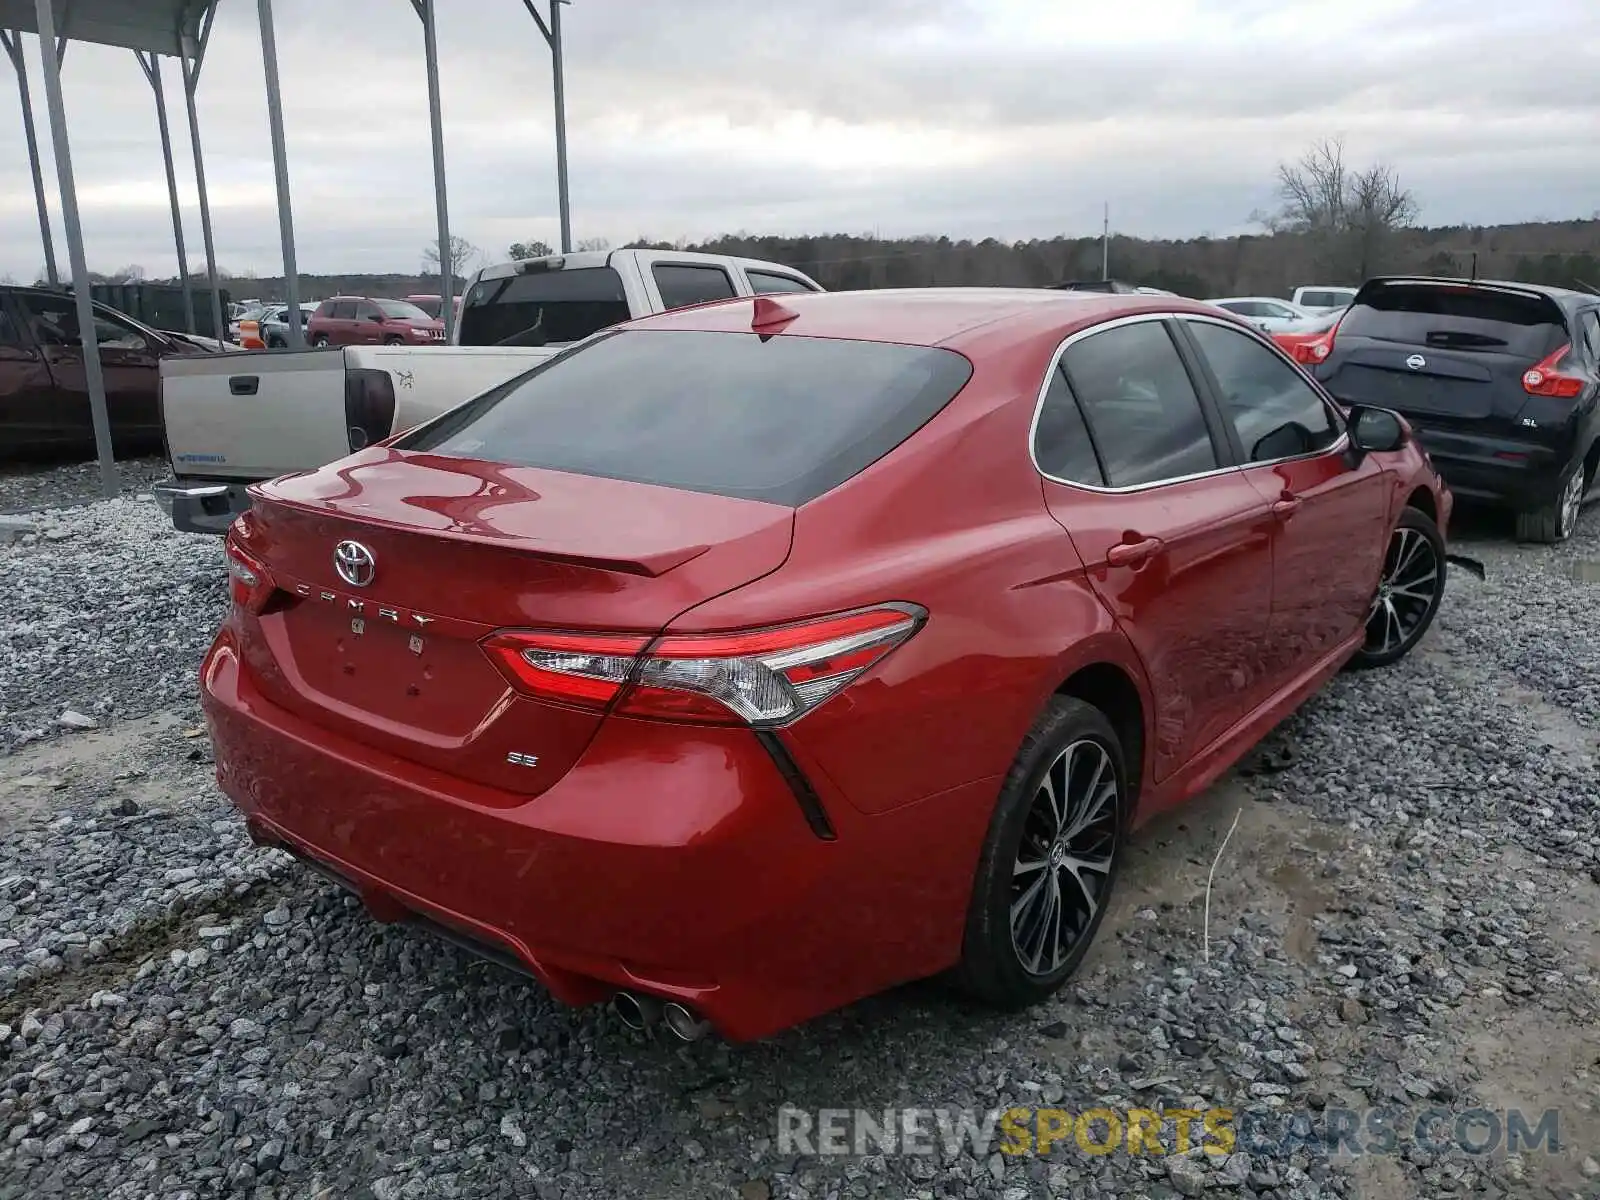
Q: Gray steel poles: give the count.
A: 7